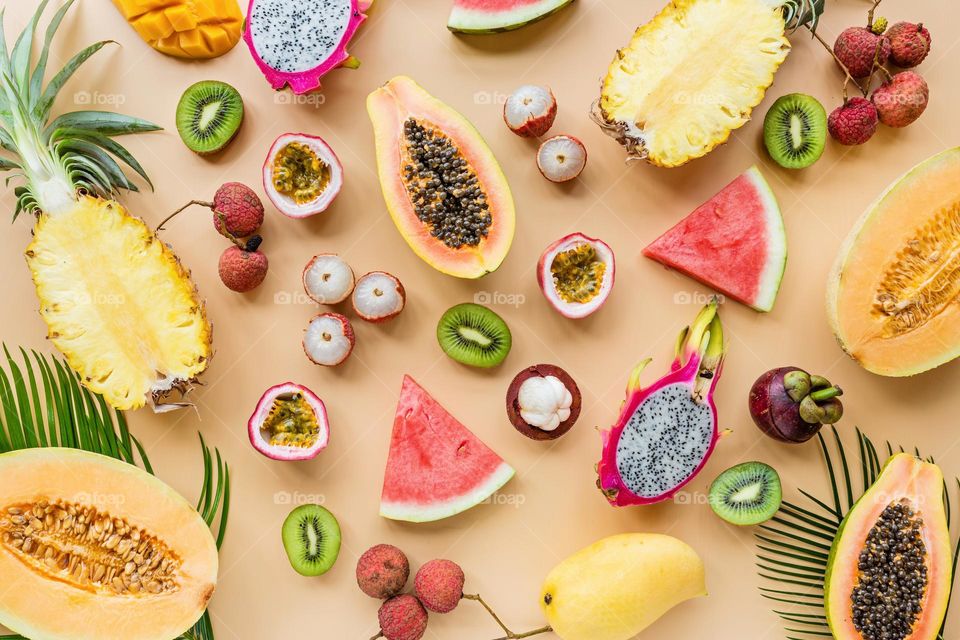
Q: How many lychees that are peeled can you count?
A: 5